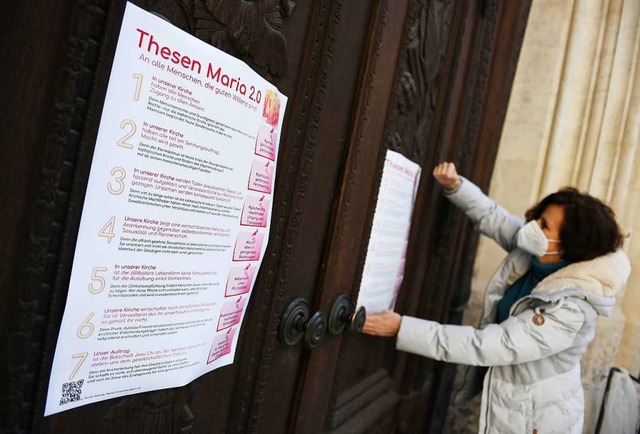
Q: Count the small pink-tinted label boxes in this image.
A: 7